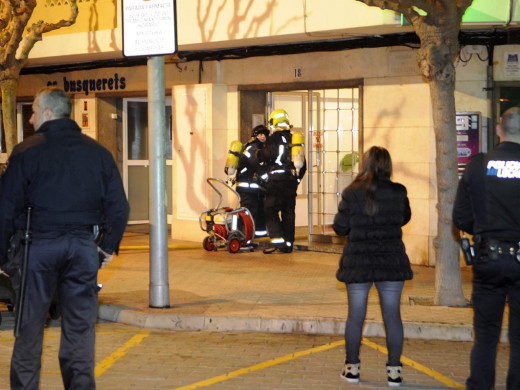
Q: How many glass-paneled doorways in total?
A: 2